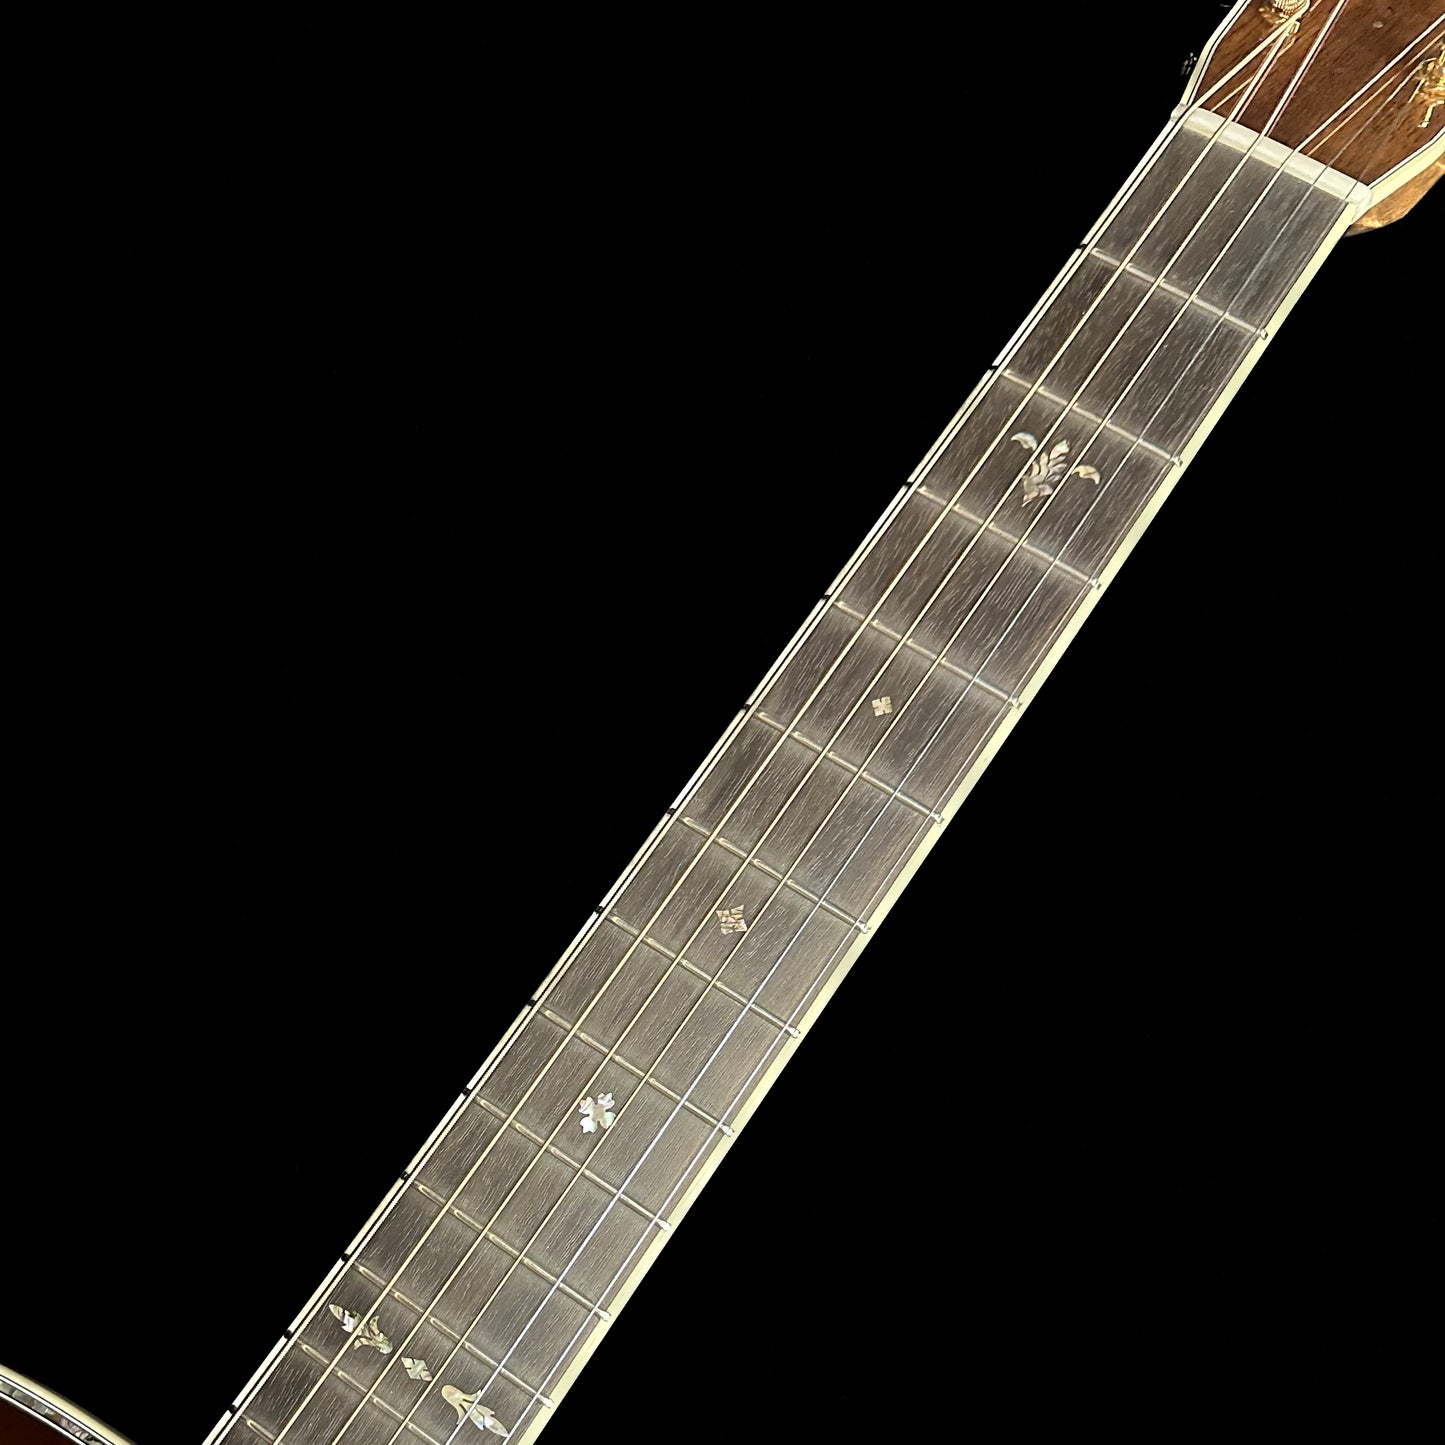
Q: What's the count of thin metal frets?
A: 13